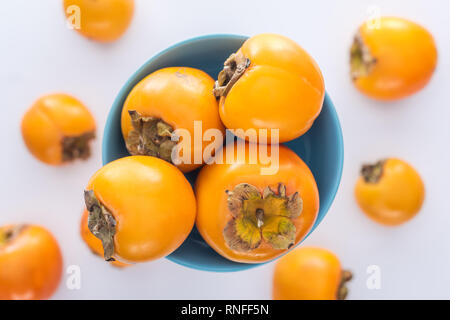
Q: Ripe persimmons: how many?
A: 11